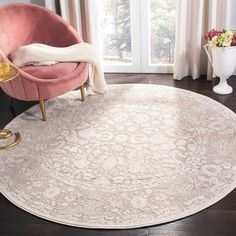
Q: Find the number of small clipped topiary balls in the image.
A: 0